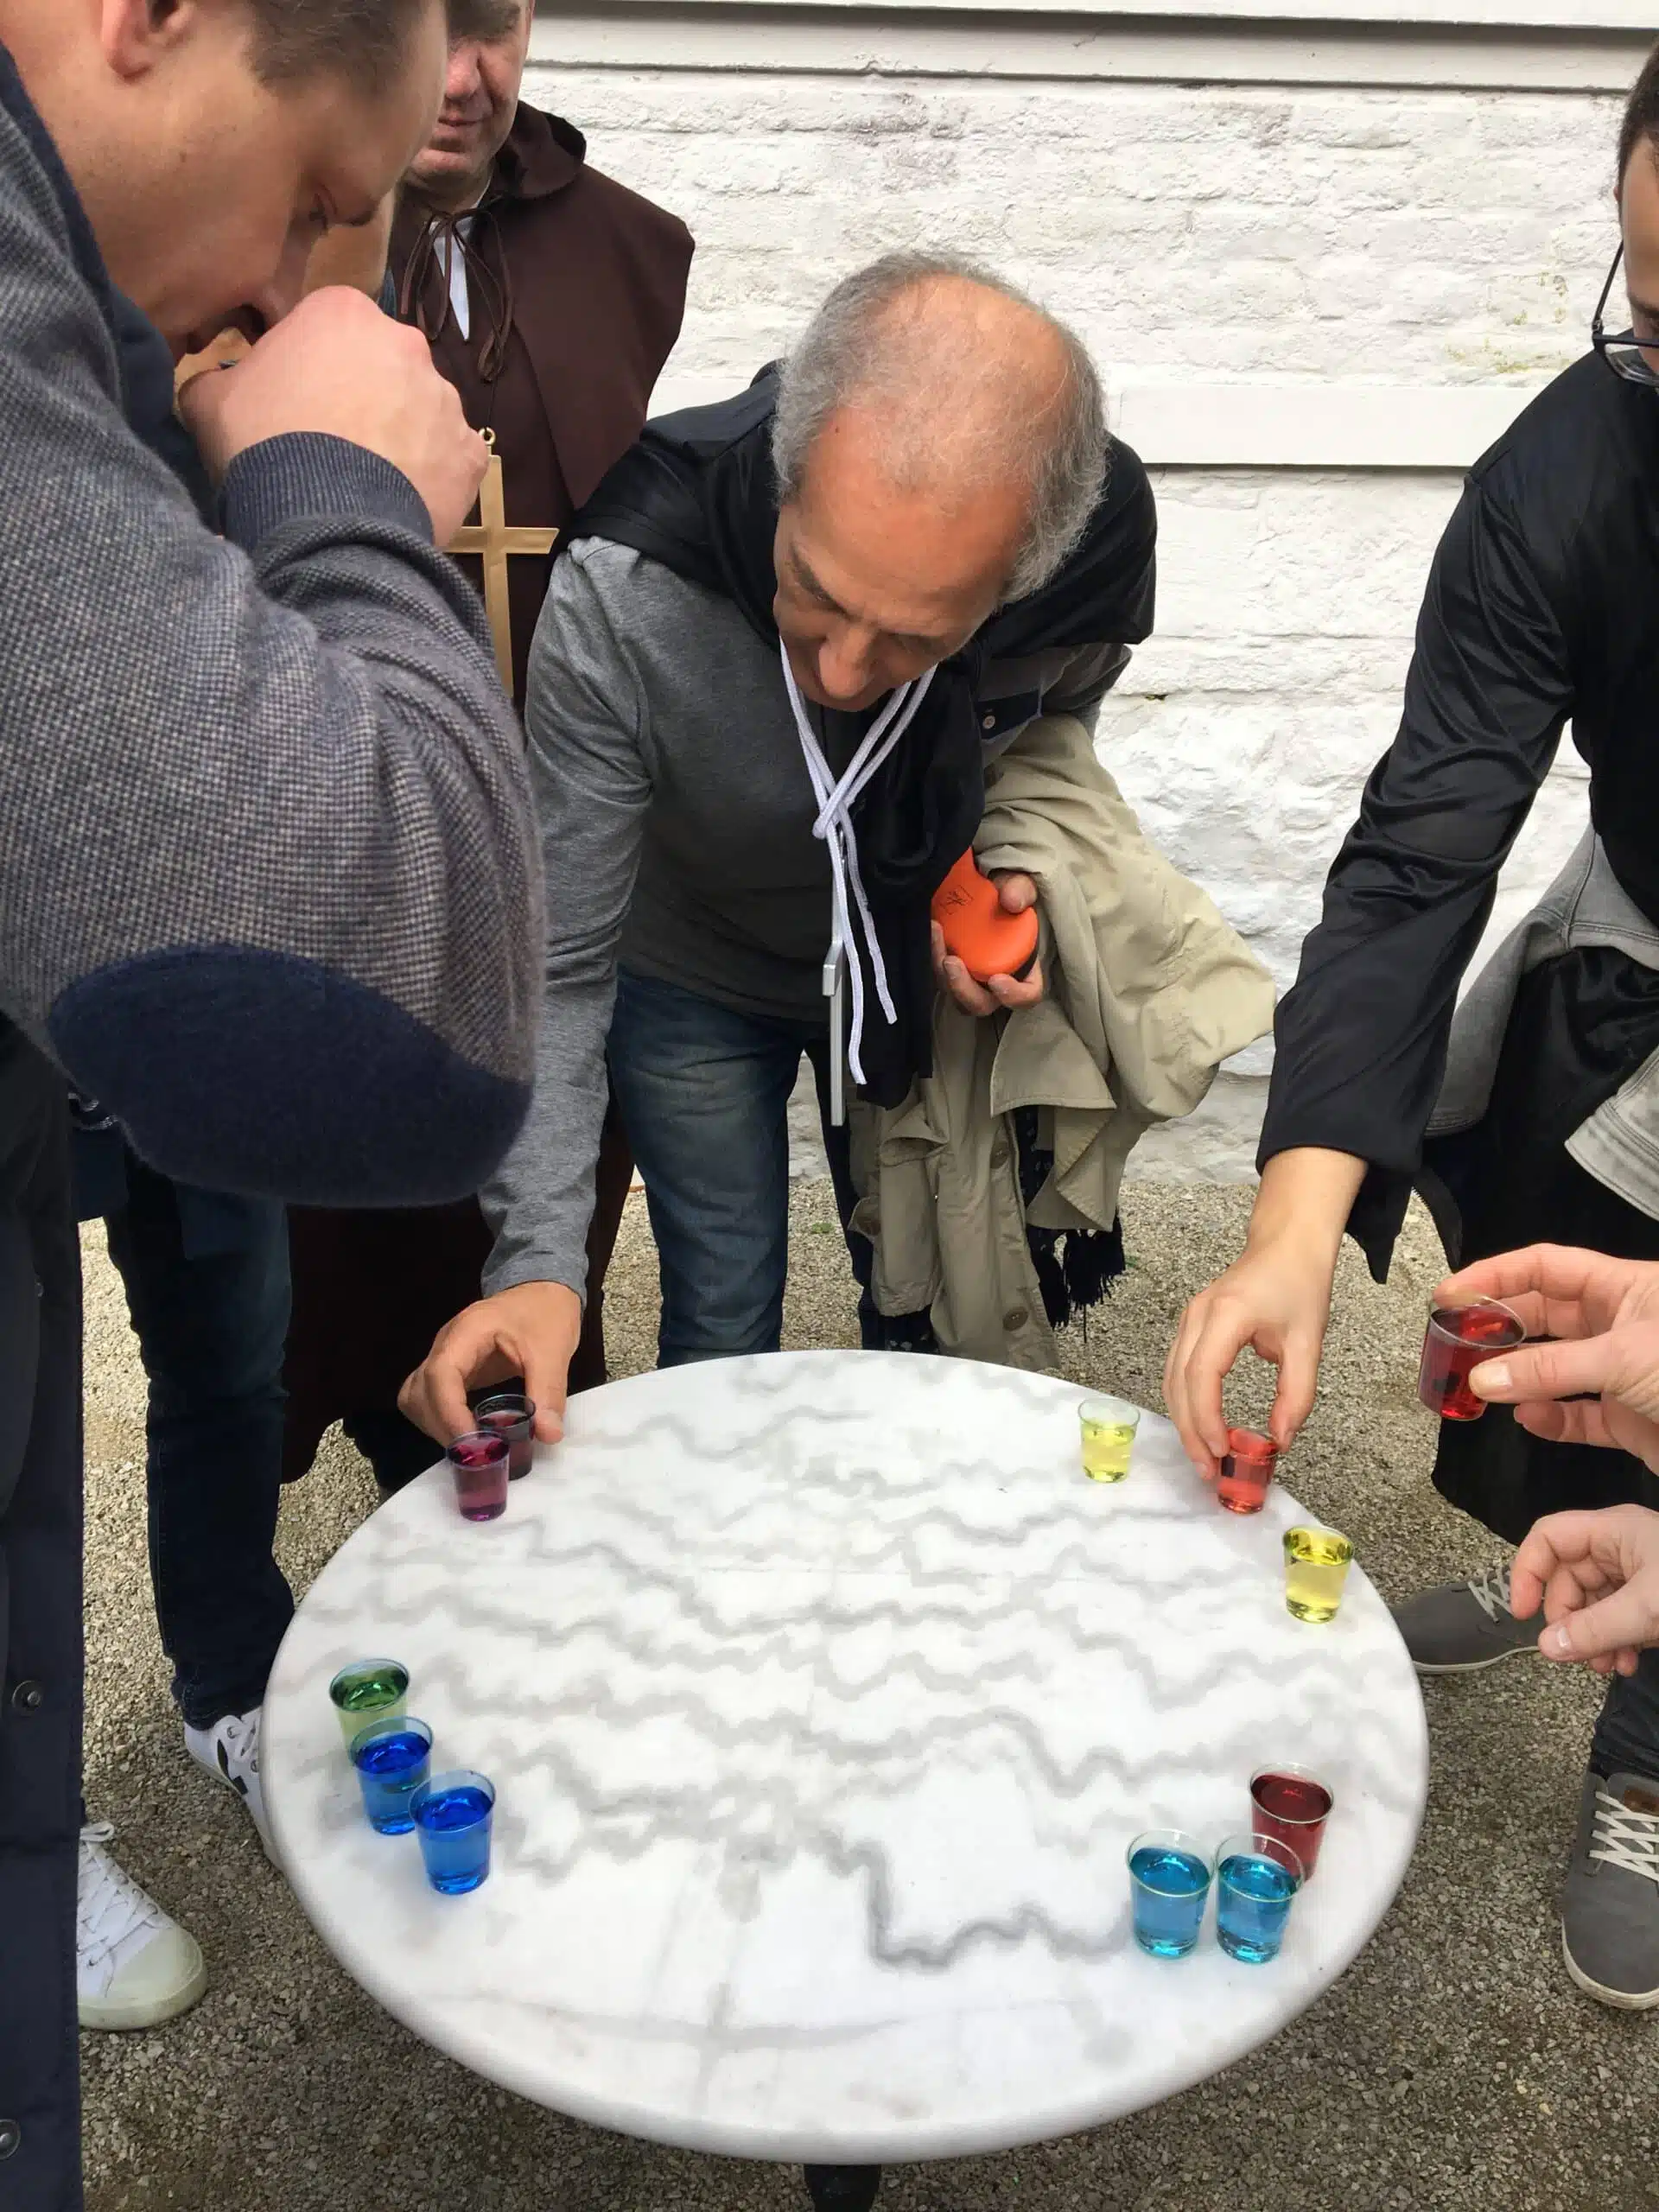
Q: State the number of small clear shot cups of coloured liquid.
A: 12